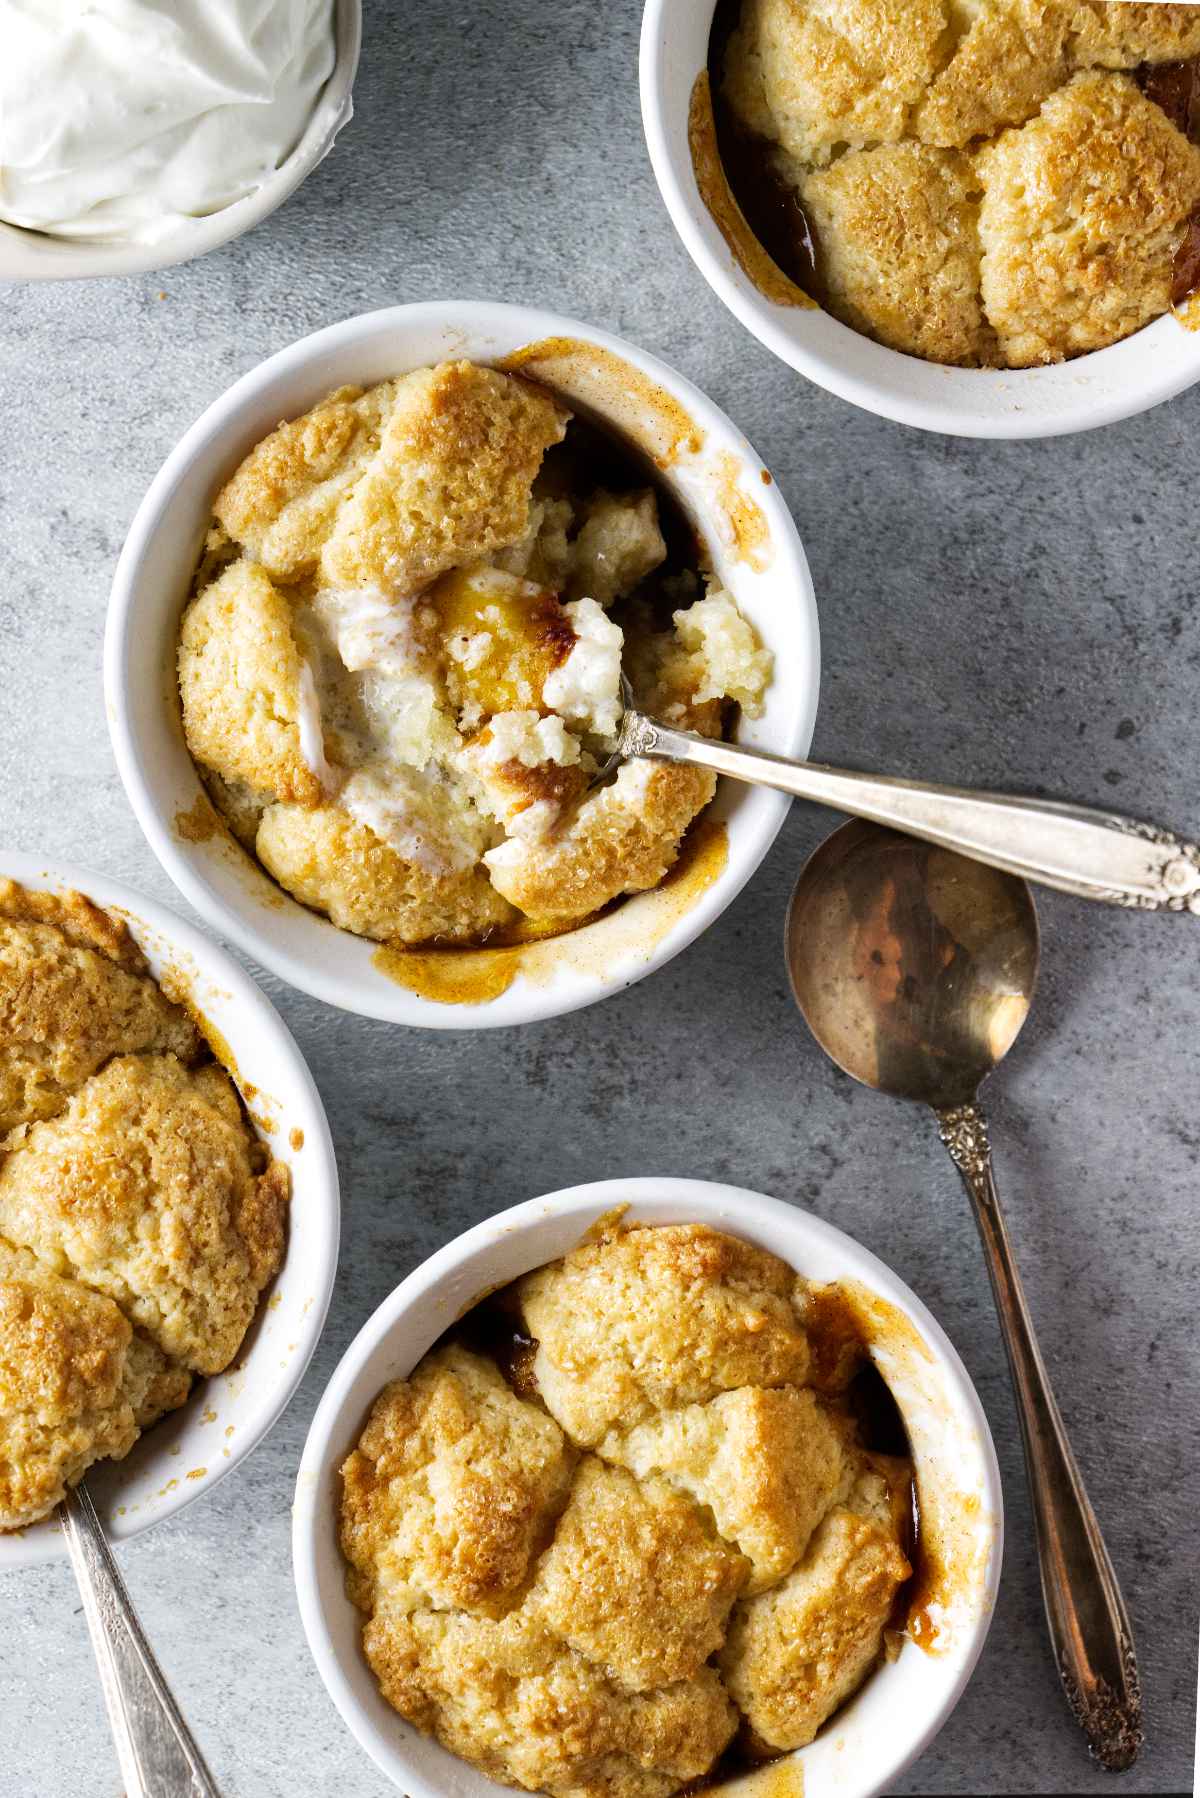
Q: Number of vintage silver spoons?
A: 3